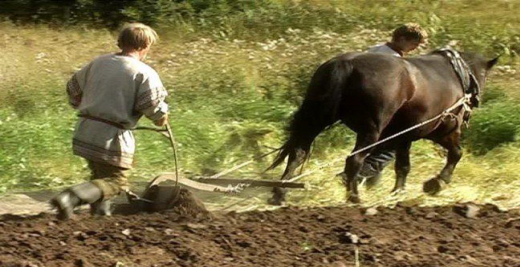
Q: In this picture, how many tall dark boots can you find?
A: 2